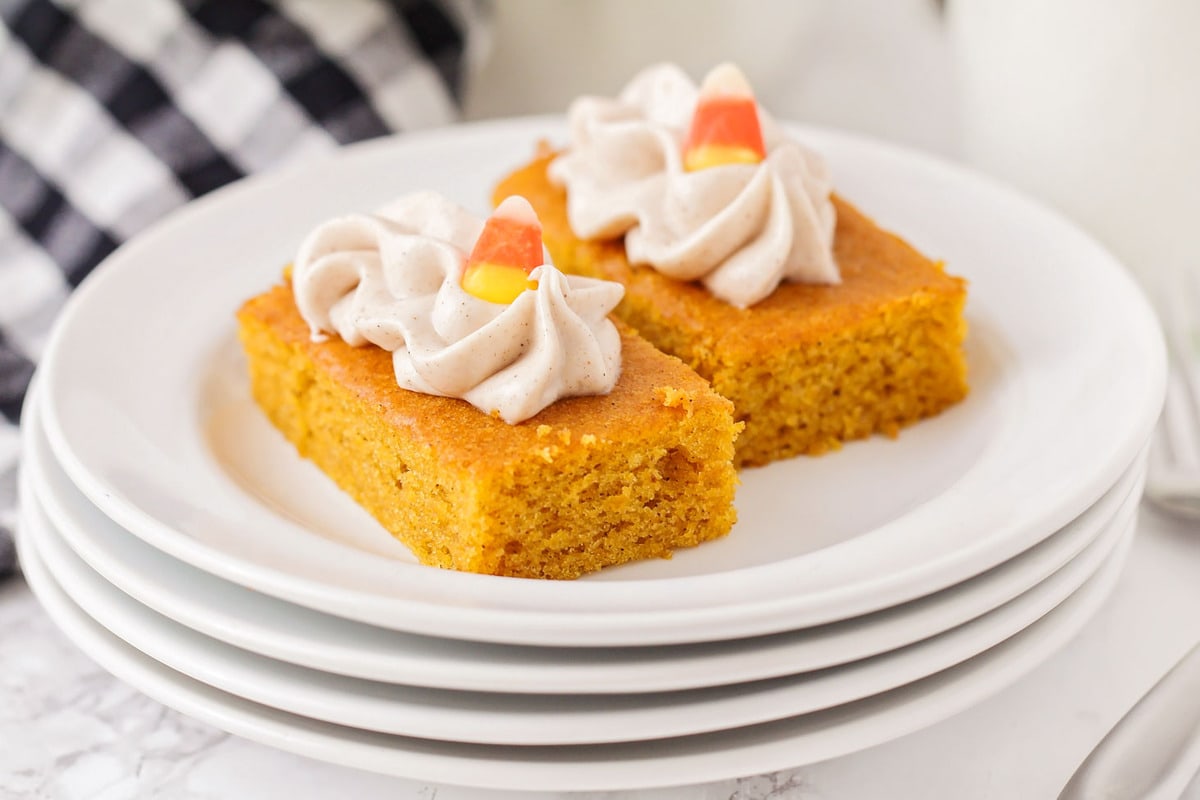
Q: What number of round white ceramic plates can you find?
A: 4